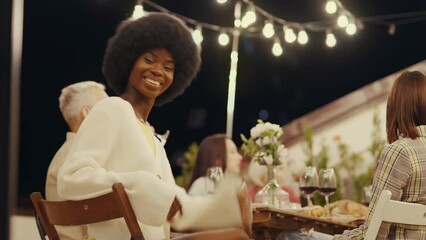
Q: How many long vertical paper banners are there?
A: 0